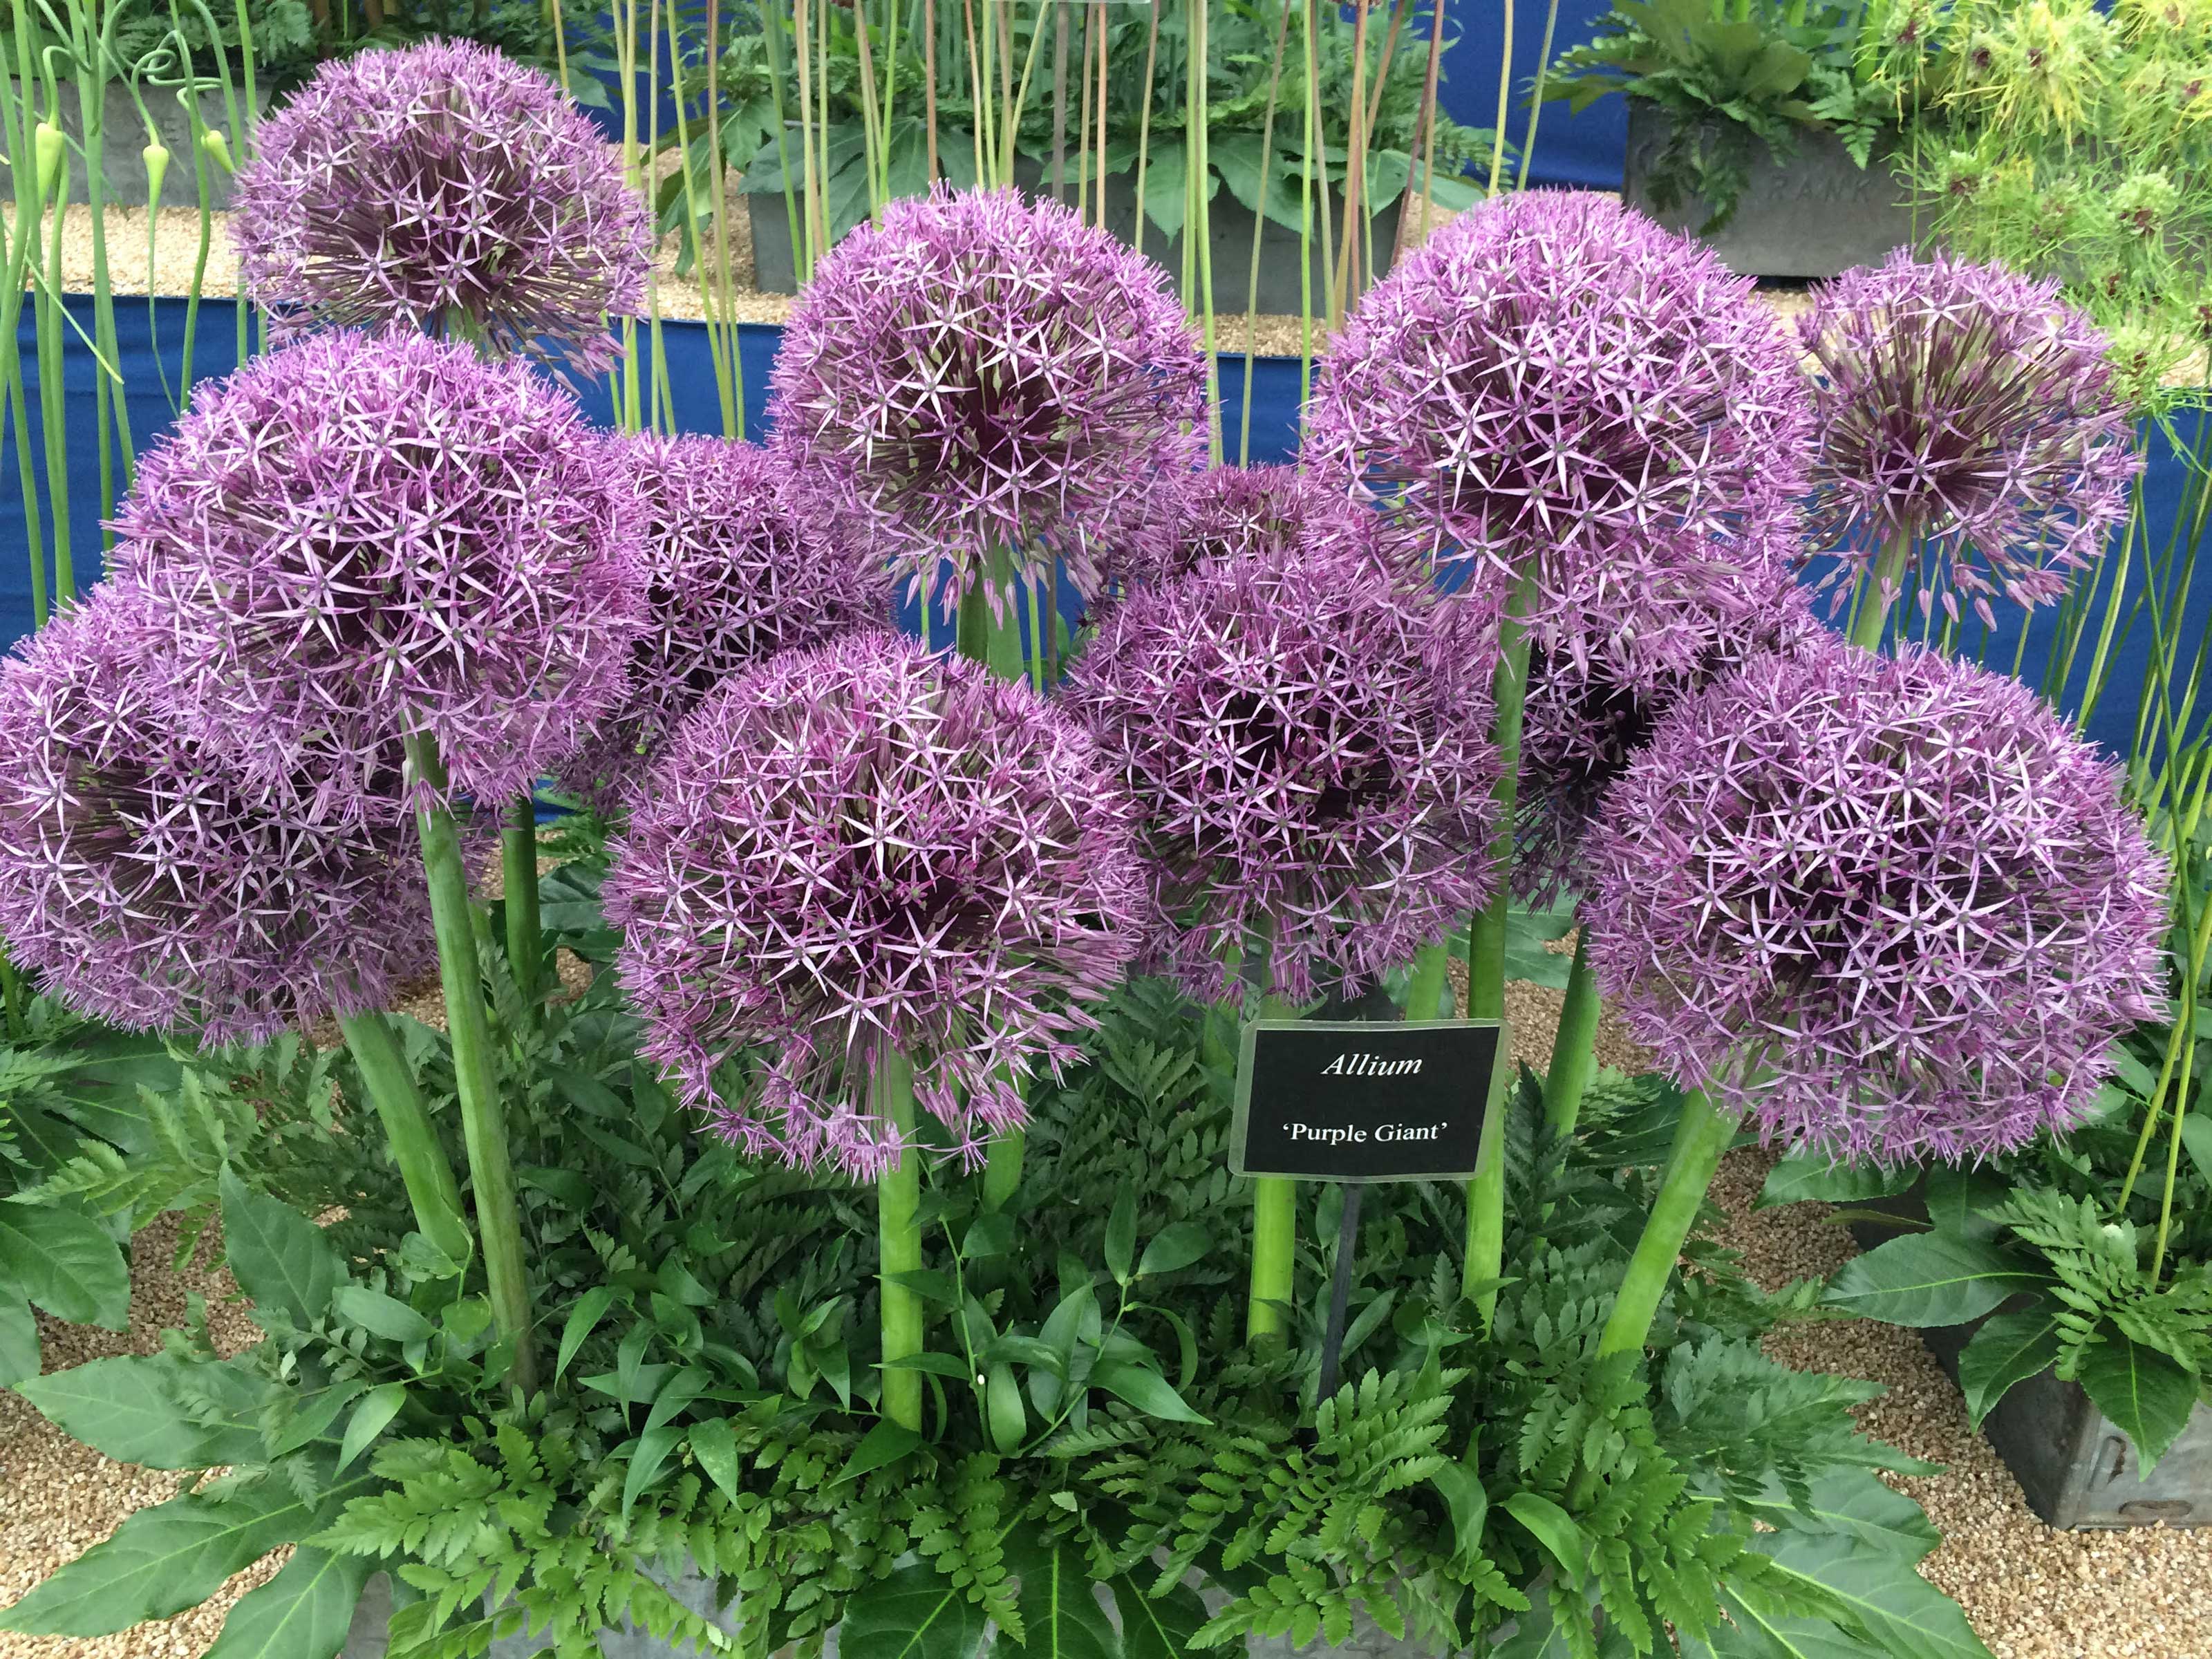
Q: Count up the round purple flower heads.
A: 12